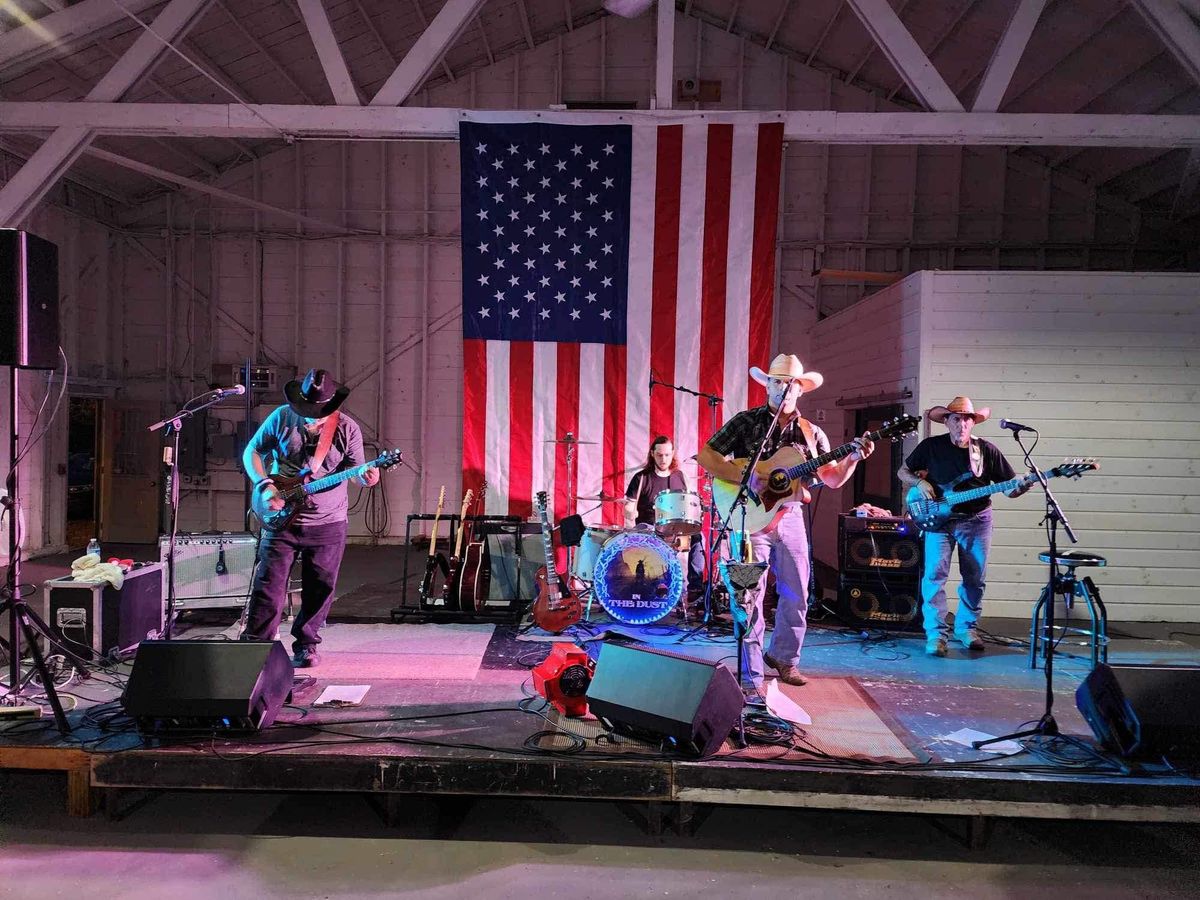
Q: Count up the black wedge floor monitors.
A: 3